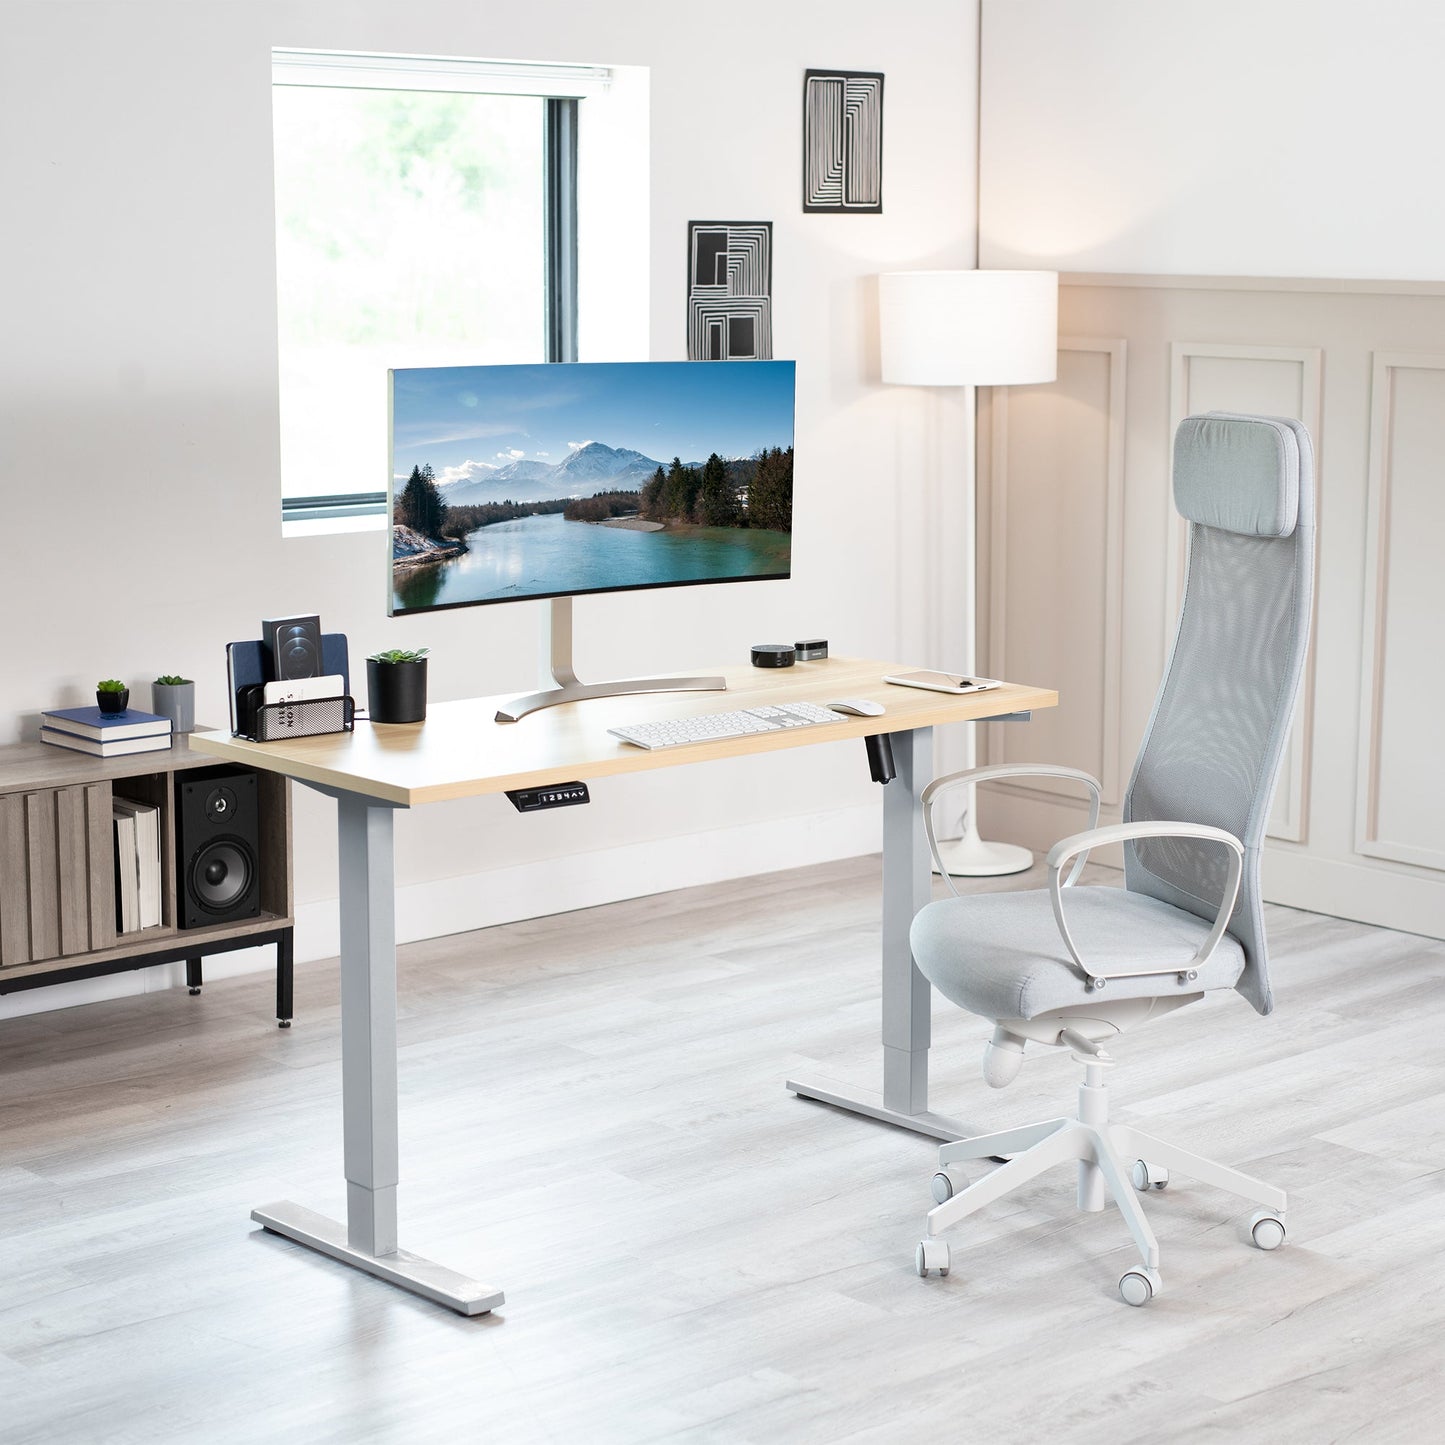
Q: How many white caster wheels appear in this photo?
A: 5